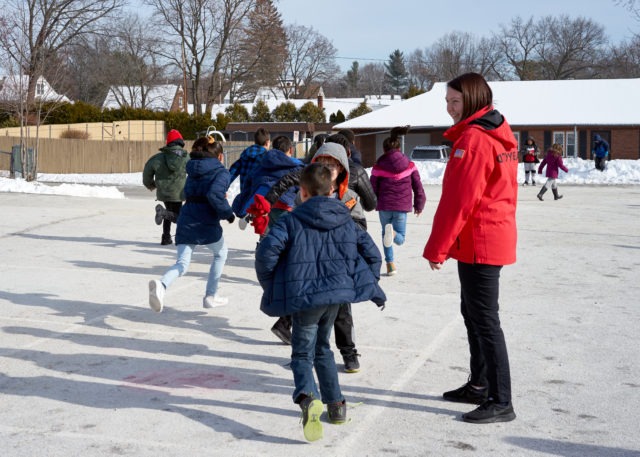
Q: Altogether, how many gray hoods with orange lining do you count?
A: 1